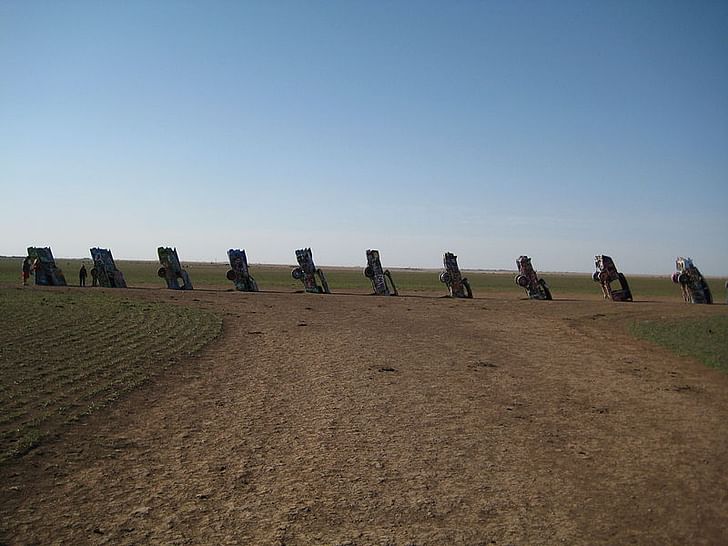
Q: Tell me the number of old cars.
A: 10